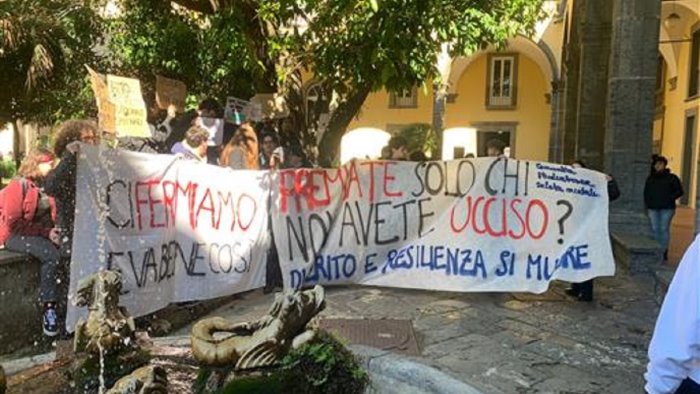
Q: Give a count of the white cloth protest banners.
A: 2